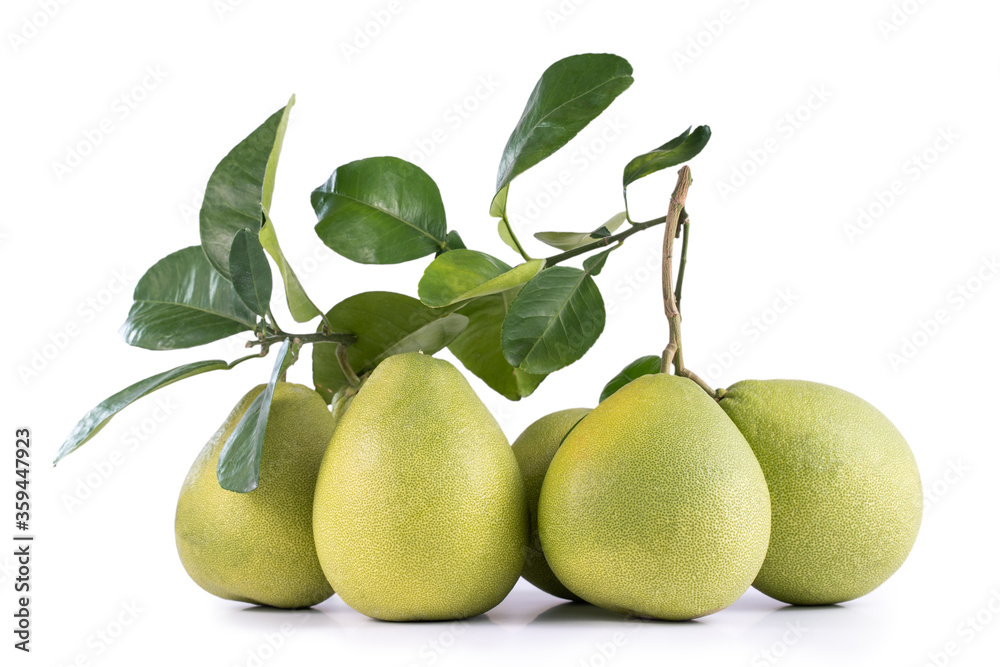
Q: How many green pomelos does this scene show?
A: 5